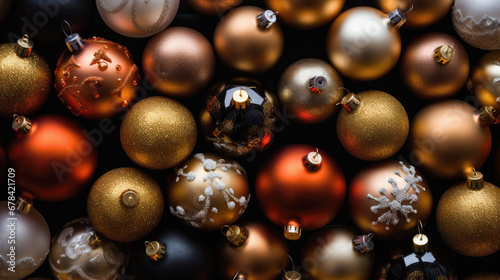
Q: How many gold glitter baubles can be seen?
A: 5